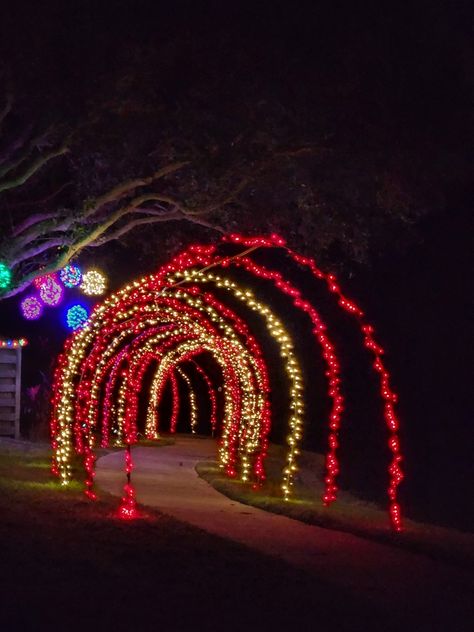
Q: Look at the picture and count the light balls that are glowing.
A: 7